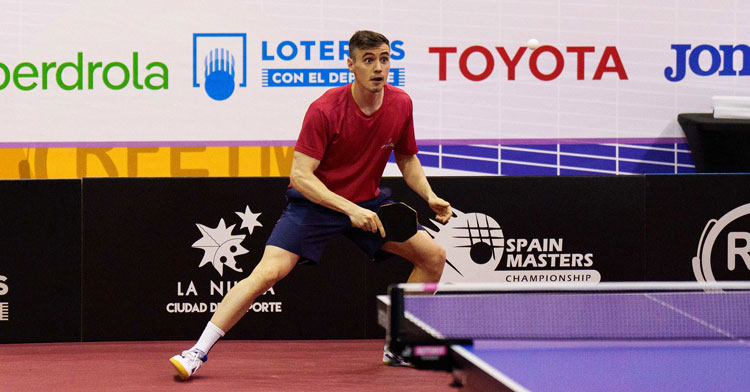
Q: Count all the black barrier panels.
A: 4